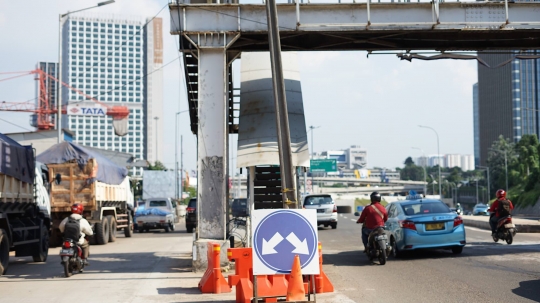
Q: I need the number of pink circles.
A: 0